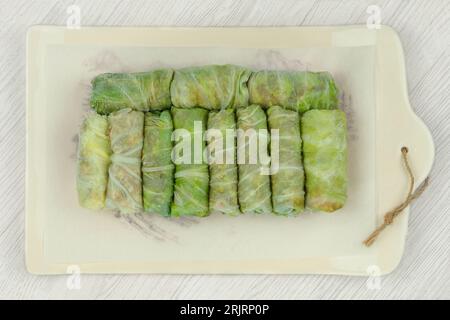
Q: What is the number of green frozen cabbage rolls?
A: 11